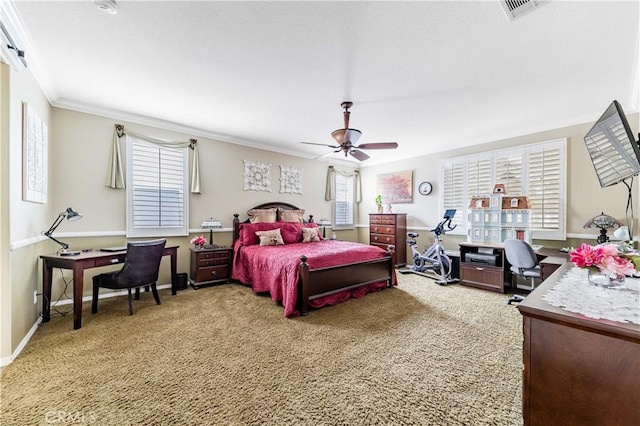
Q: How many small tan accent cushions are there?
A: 2